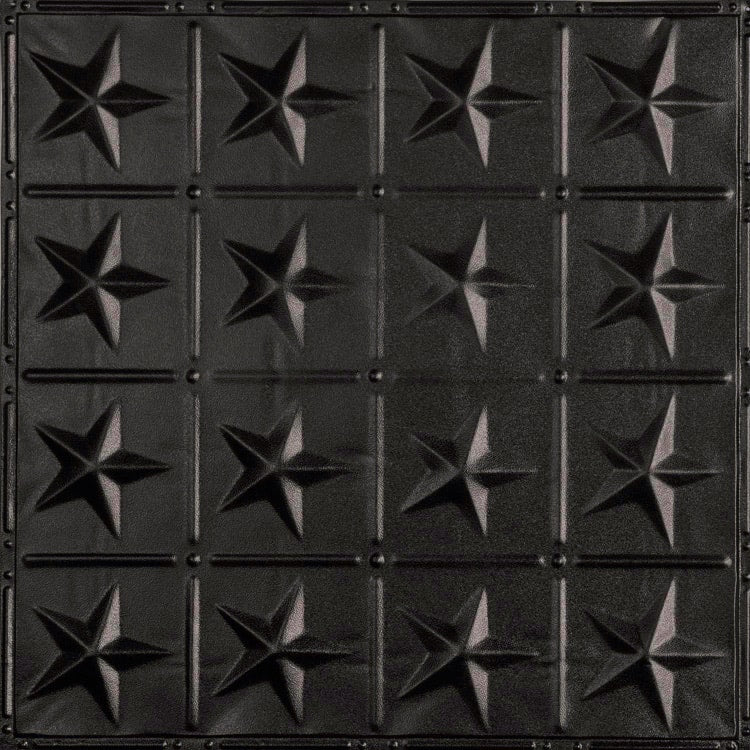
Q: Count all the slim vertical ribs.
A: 12